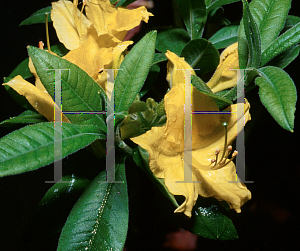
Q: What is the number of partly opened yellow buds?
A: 1